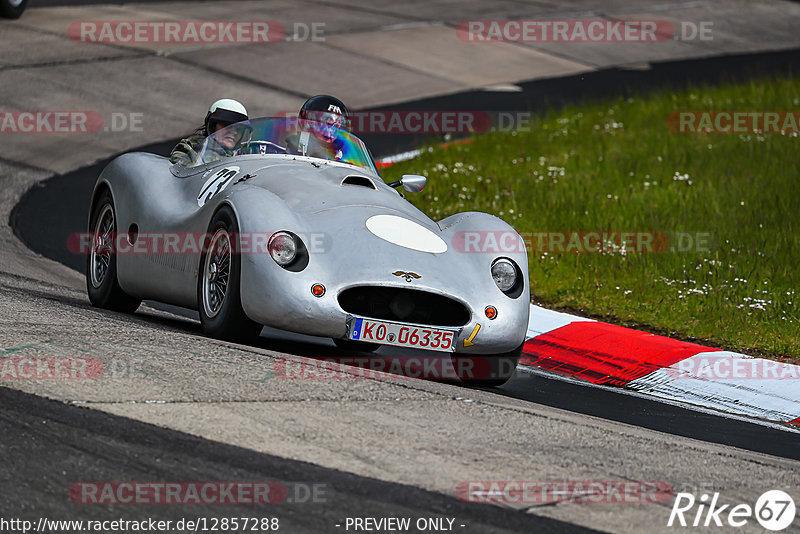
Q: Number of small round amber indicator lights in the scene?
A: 2